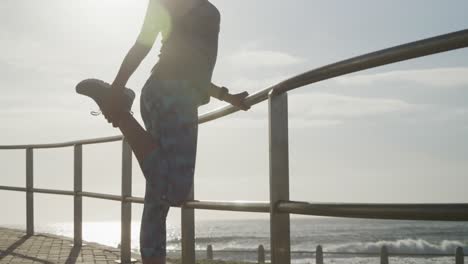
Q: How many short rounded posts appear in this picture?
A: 5